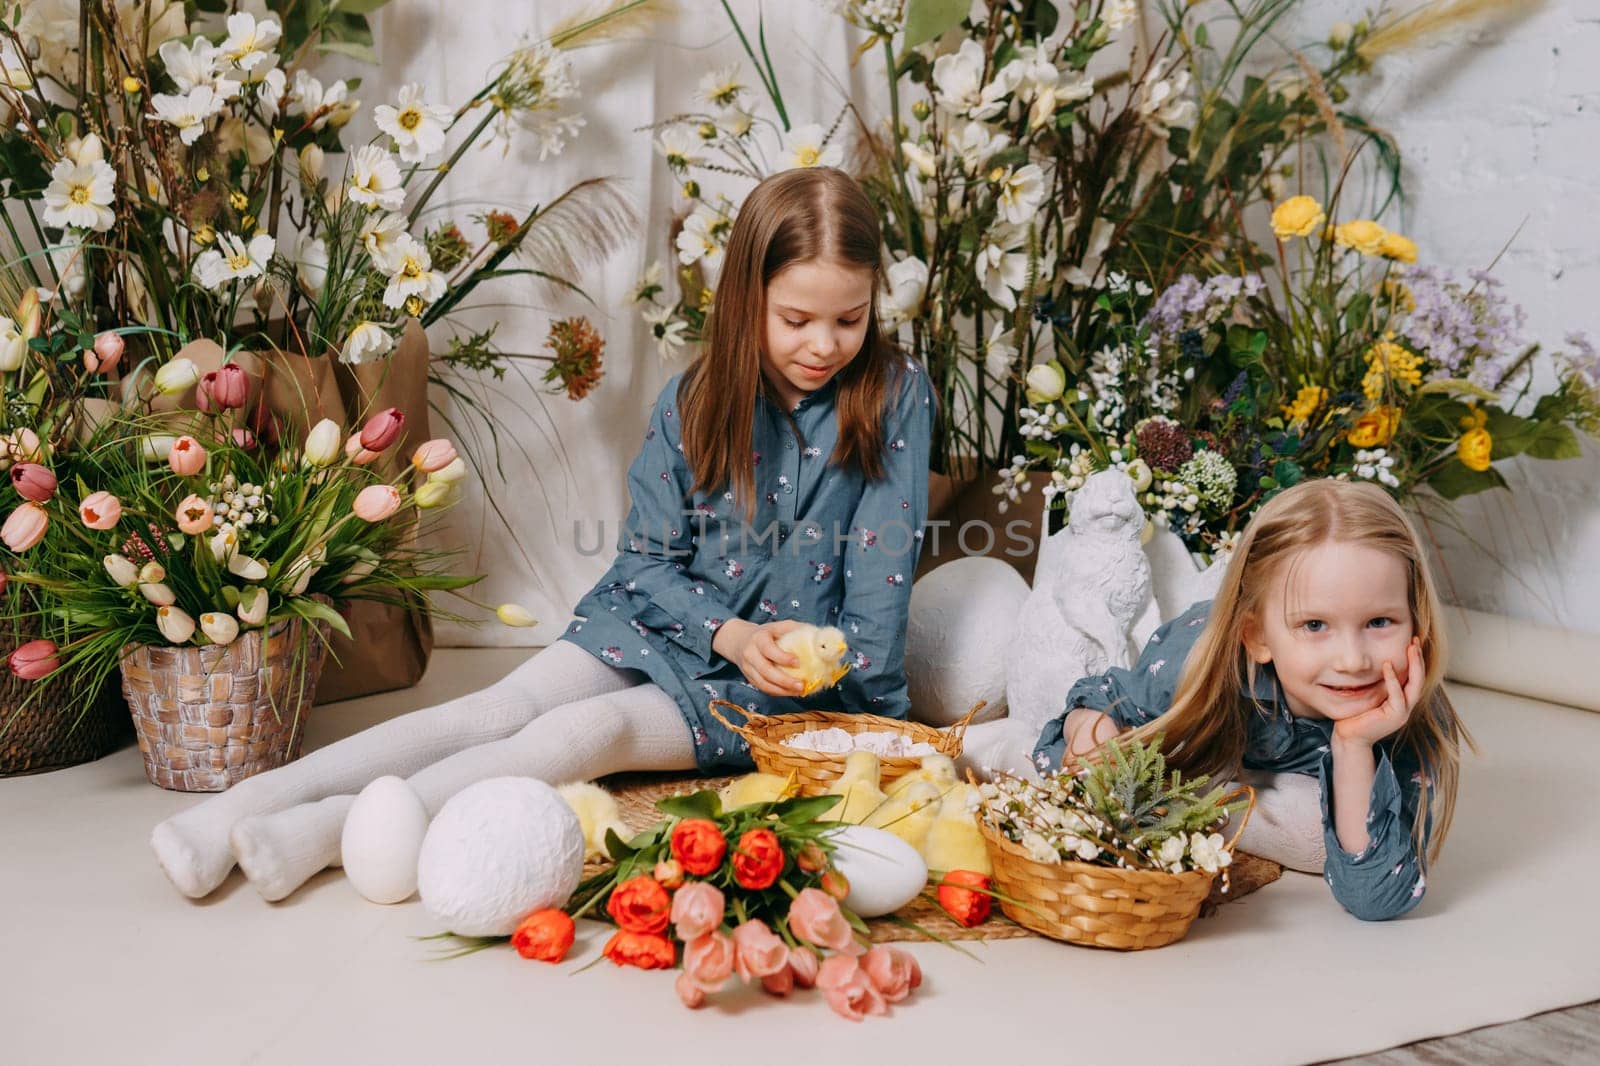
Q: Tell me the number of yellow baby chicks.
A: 7